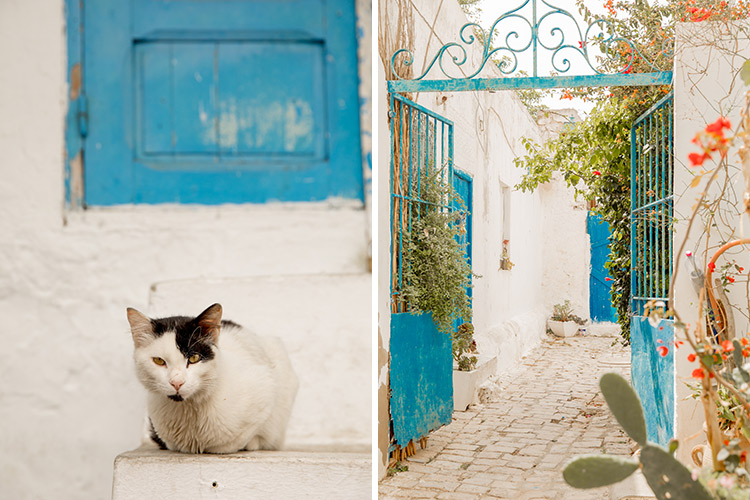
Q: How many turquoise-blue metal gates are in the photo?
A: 2